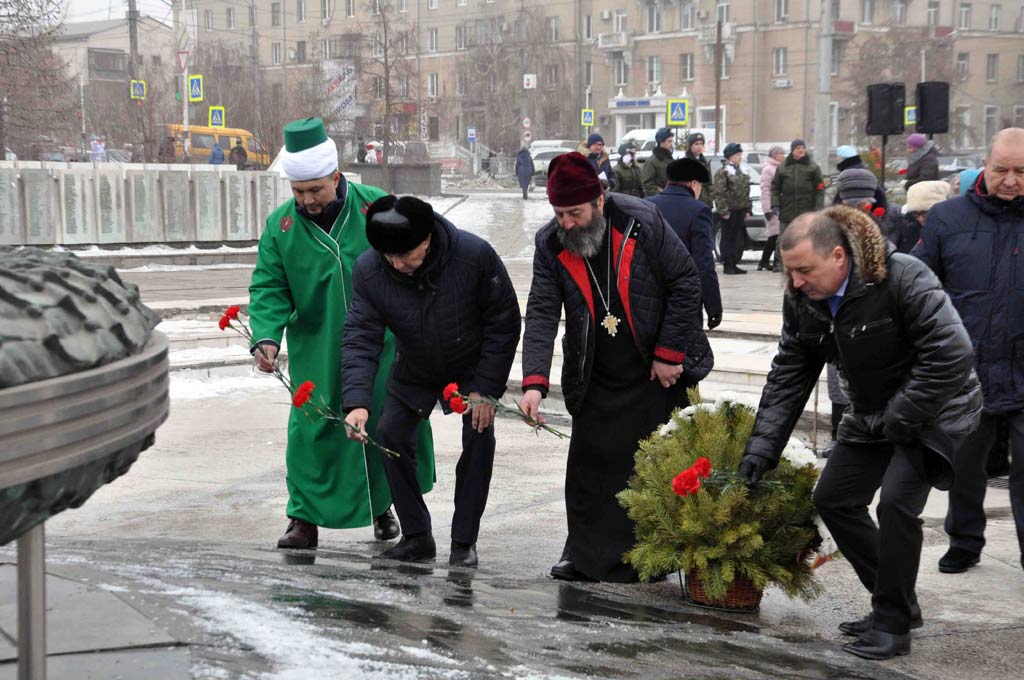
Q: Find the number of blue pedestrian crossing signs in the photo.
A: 6